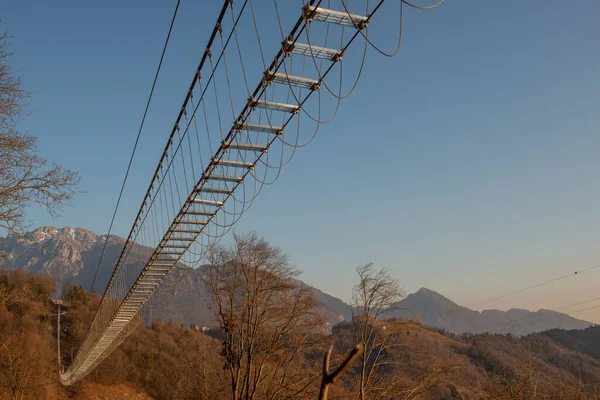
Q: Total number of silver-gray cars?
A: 0